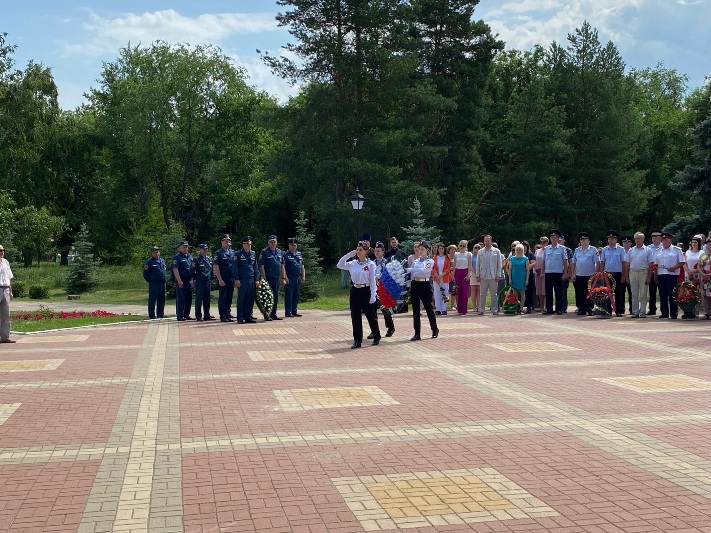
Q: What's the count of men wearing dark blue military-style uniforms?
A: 7